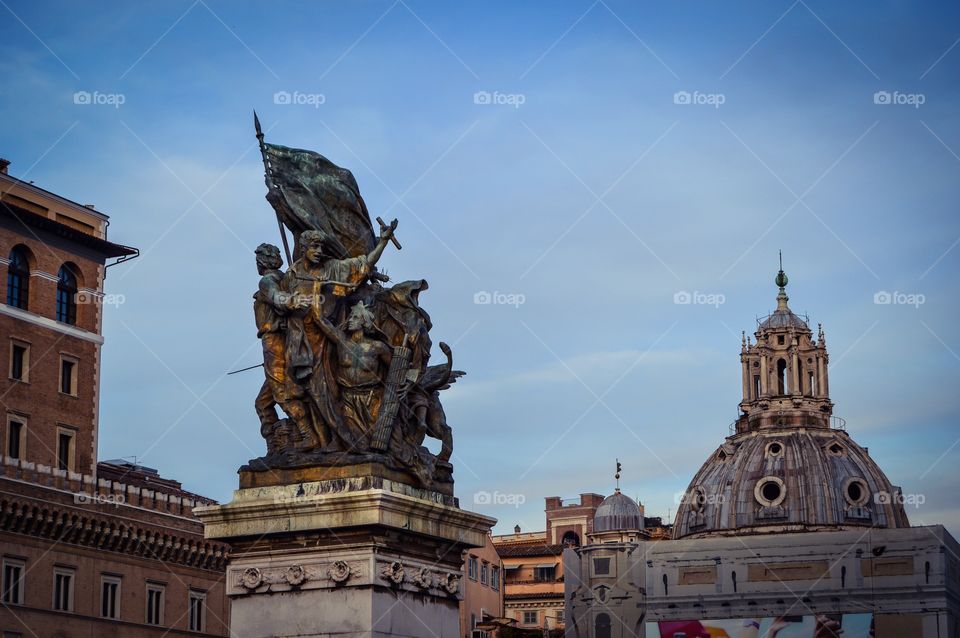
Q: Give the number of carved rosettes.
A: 6